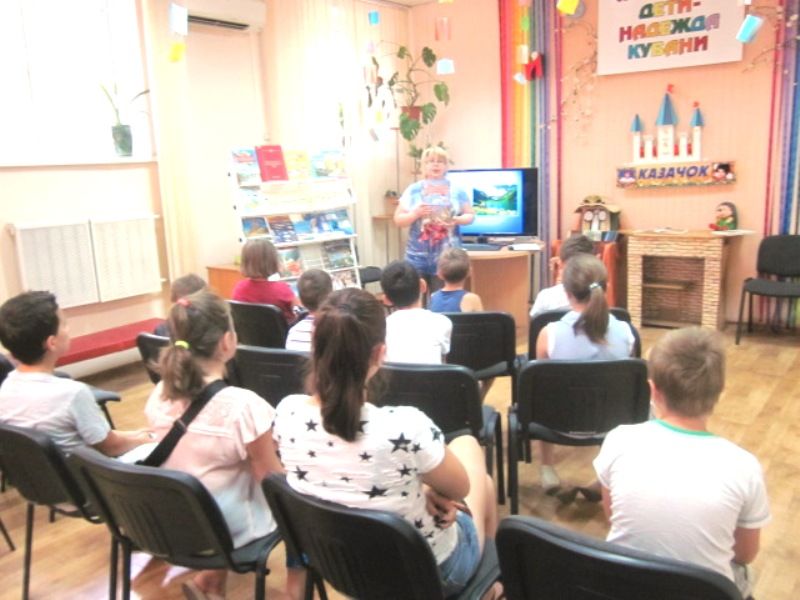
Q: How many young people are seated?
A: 11